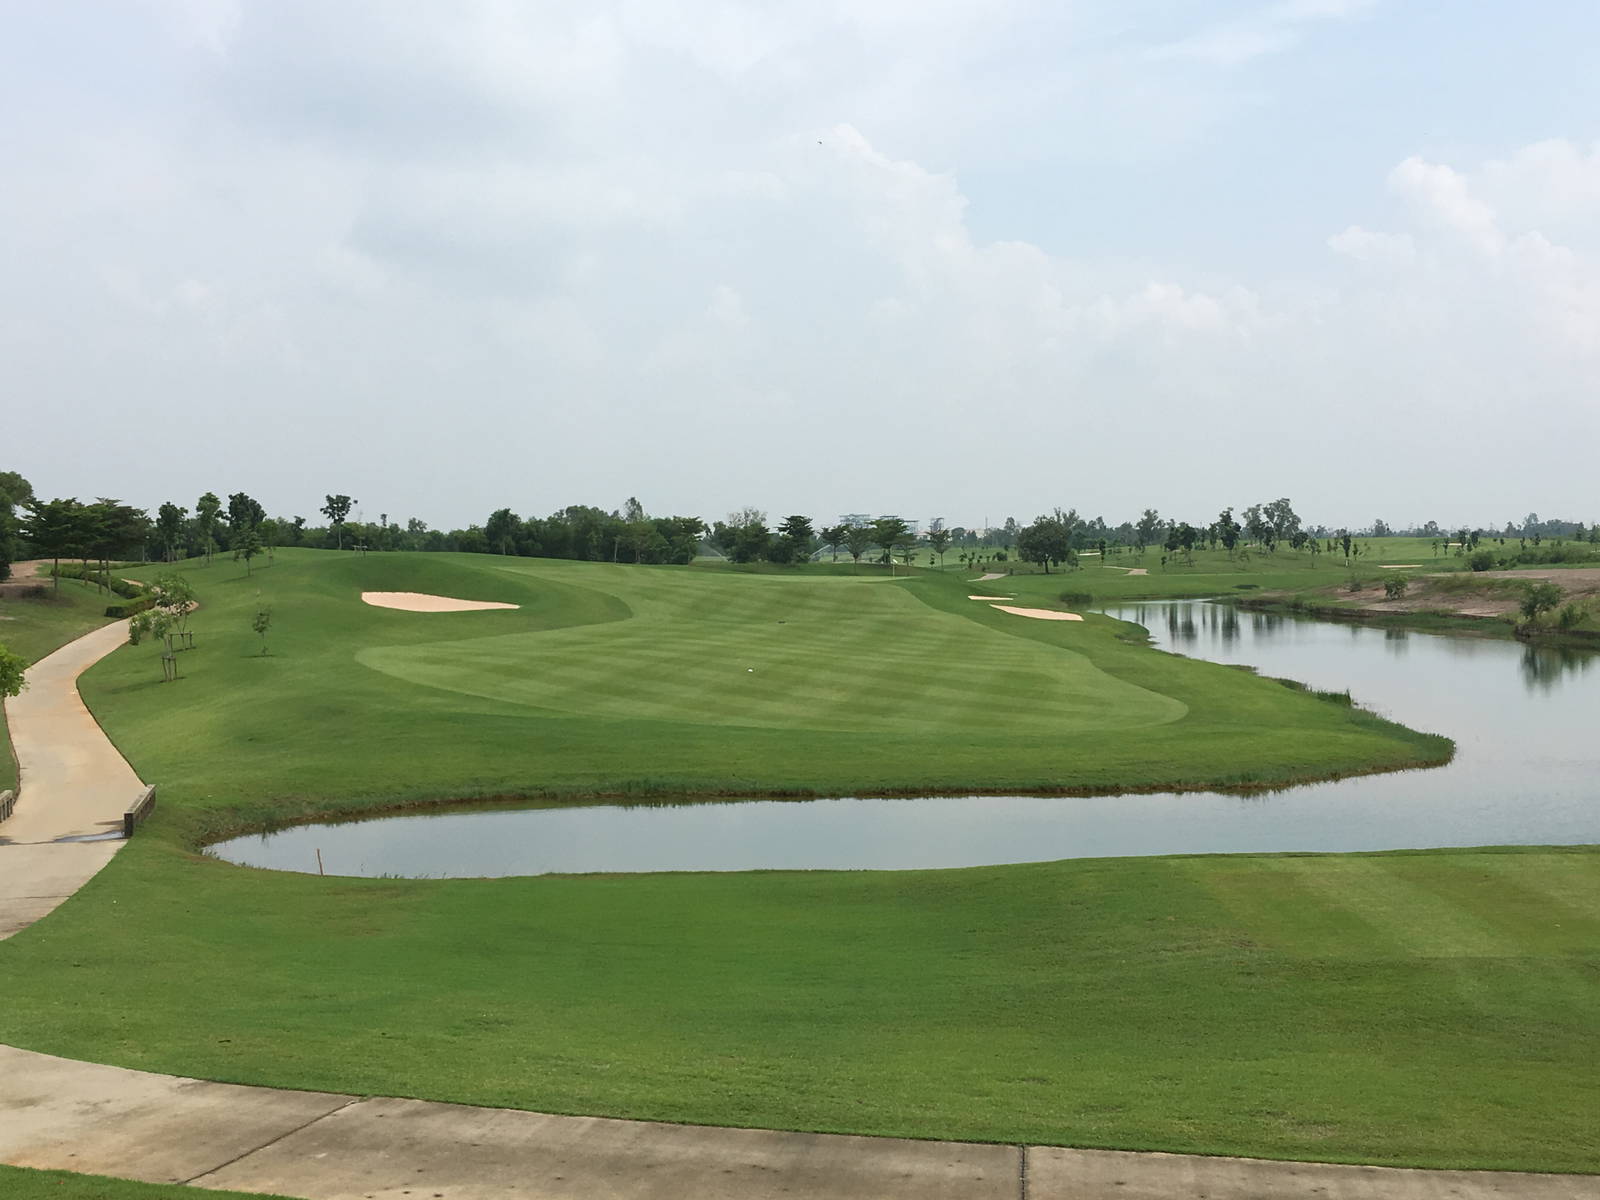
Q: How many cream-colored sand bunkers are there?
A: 3